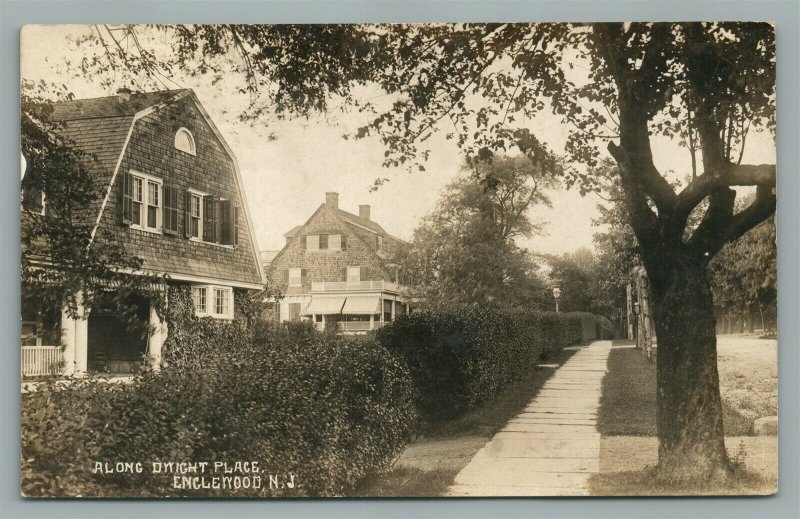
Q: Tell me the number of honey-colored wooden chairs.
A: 0